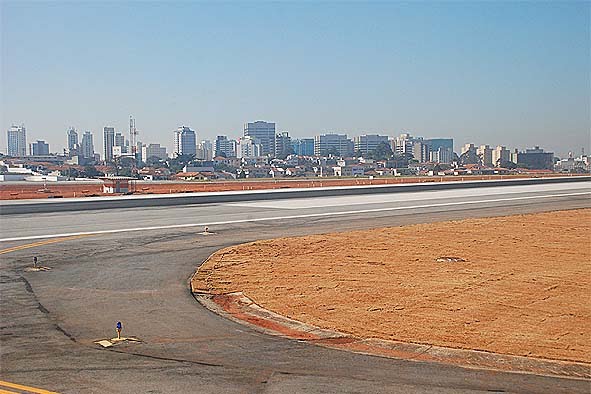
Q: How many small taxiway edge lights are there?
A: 3